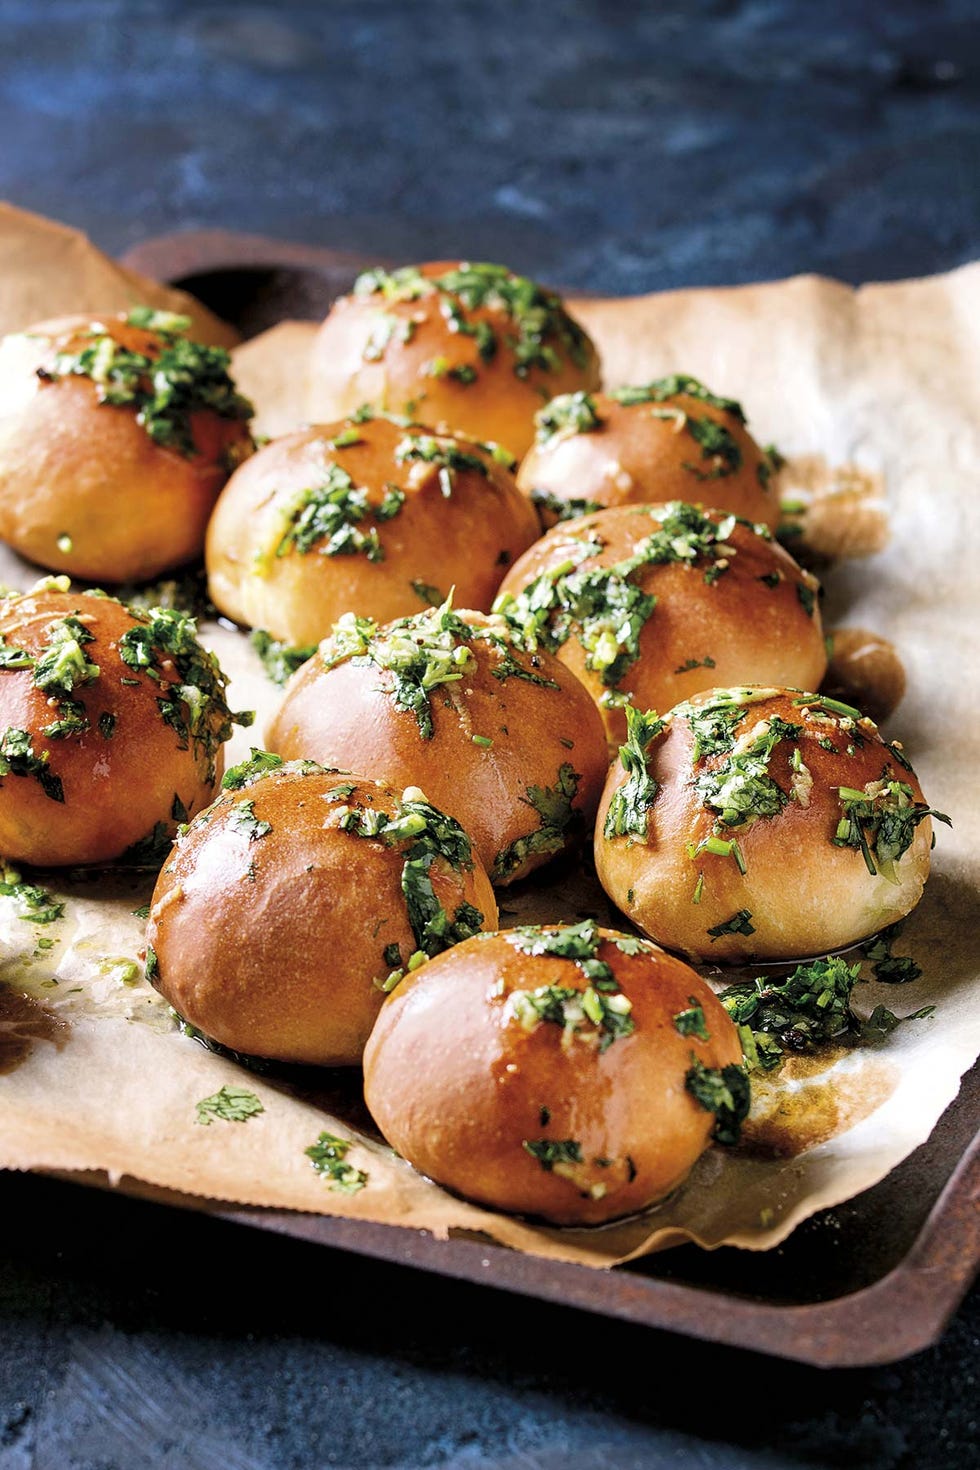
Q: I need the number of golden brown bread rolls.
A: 10